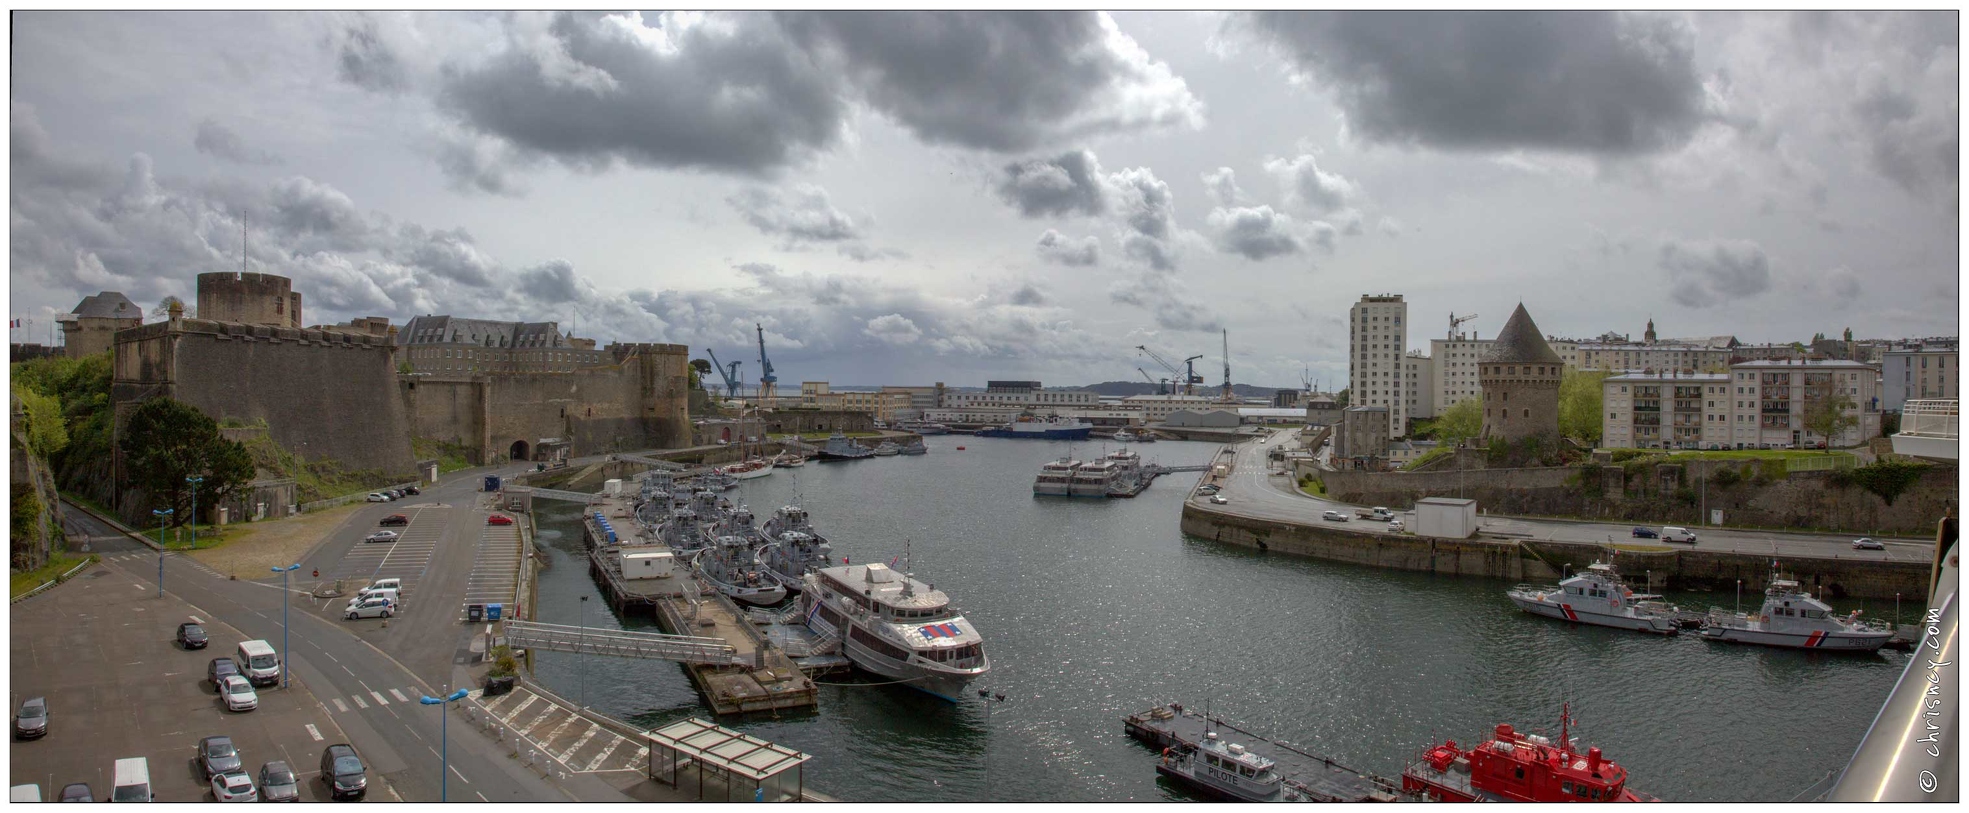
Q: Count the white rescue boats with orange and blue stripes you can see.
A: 2